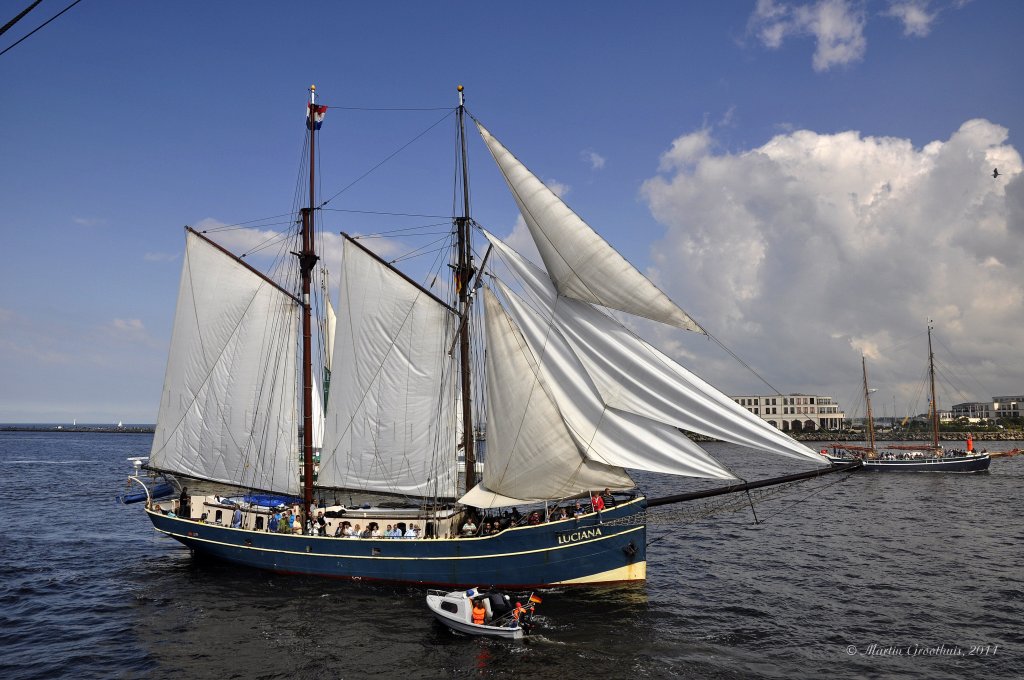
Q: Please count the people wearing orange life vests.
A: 2